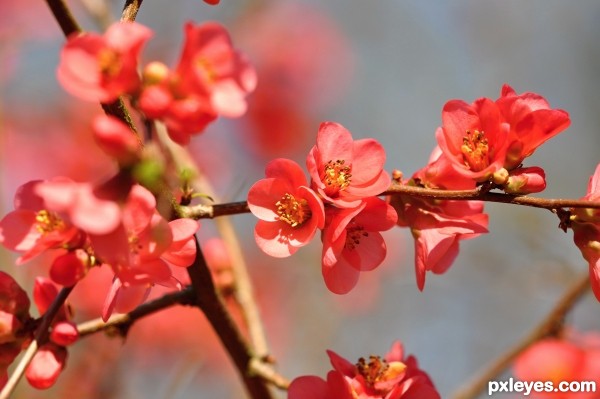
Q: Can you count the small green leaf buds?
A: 2